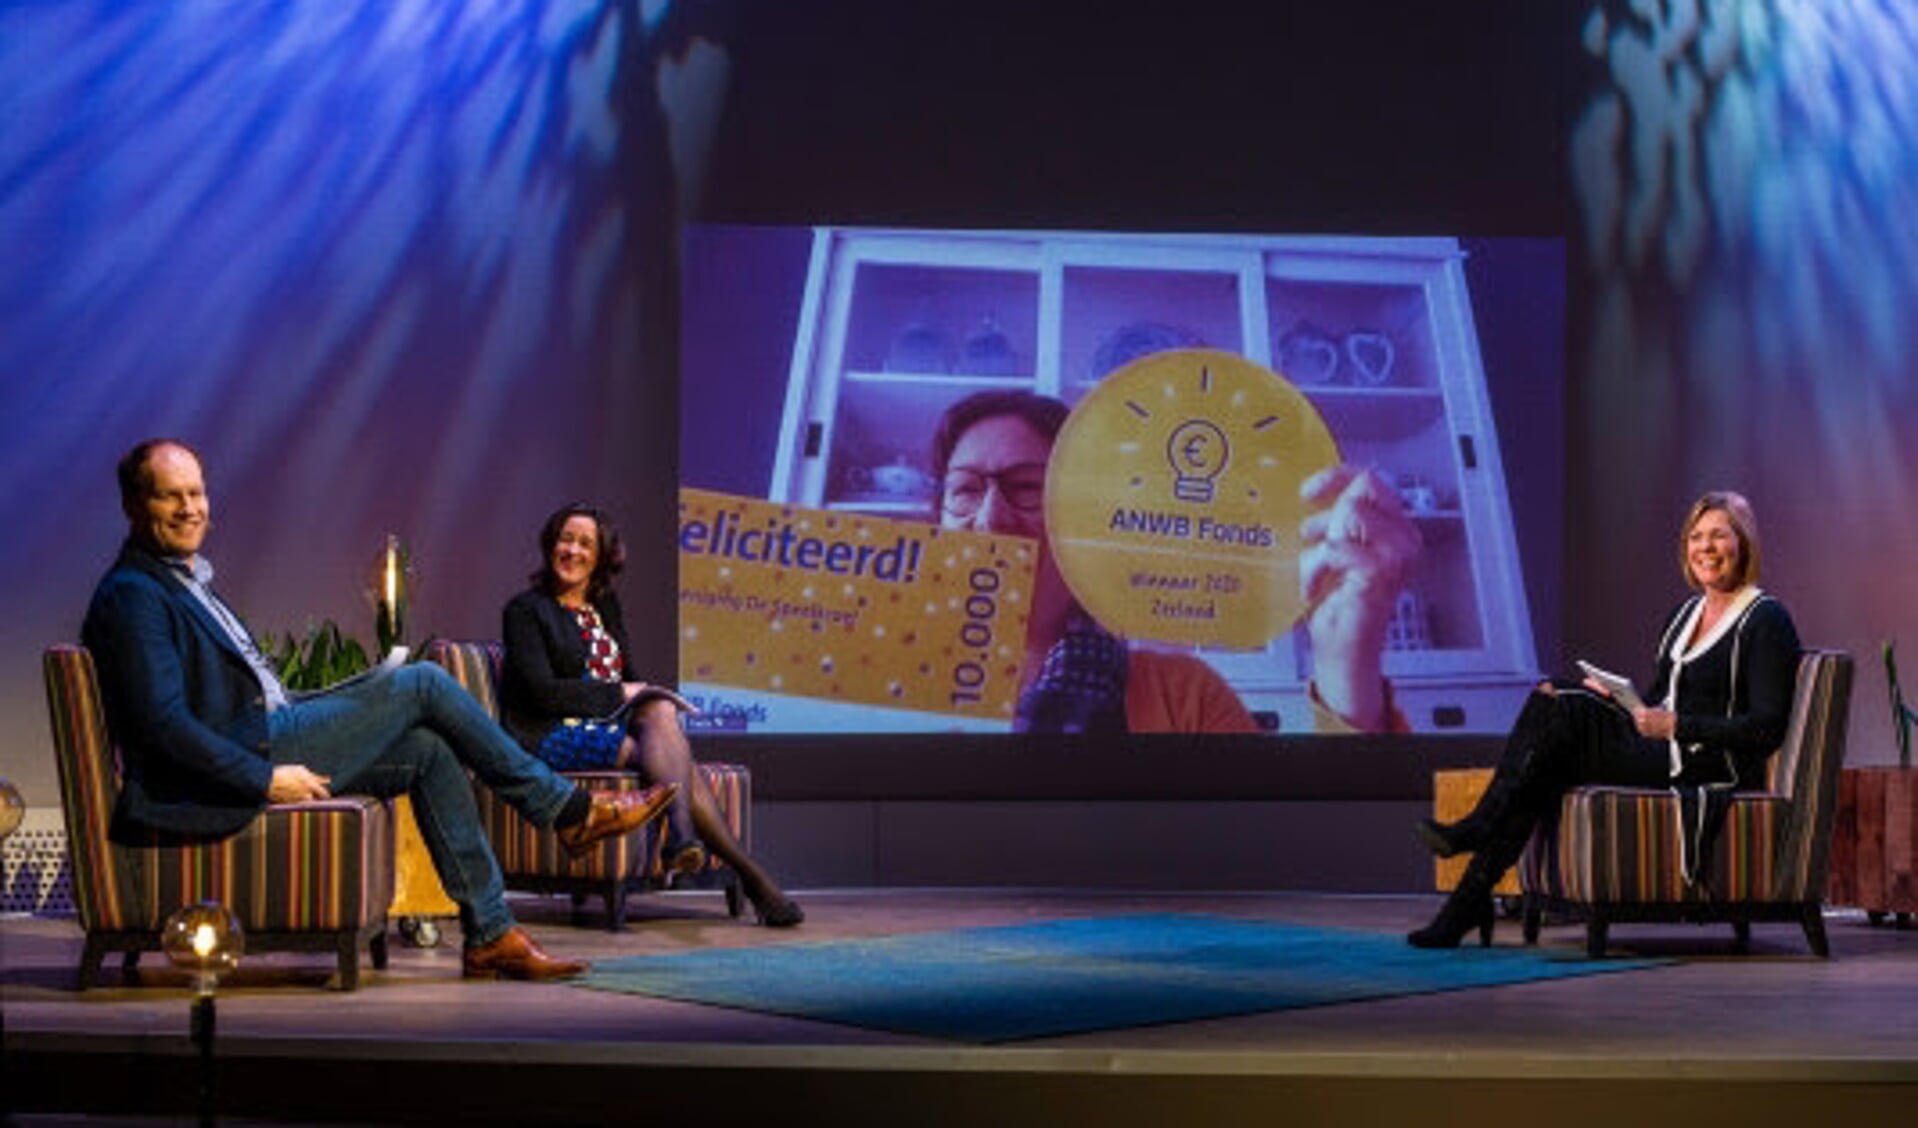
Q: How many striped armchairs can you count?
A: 3